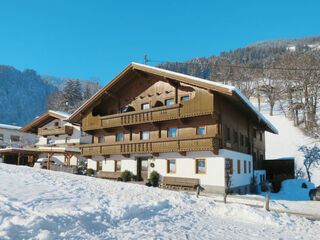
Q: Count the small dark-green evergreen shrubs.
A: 3